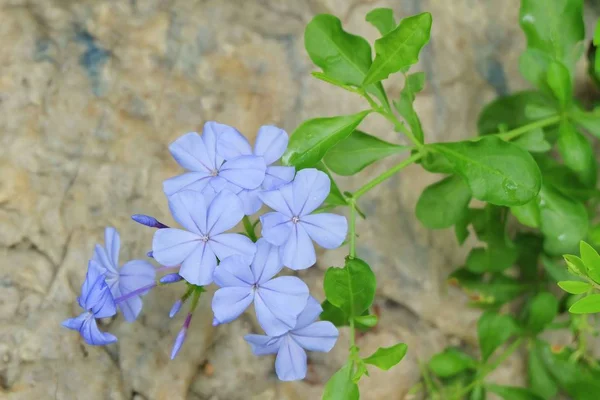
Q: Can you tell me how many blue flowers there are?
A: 8